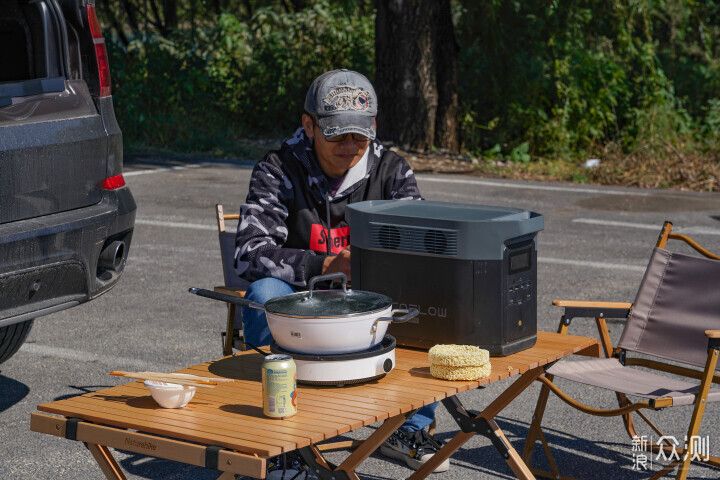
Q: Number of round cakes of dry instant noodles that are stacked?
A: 2